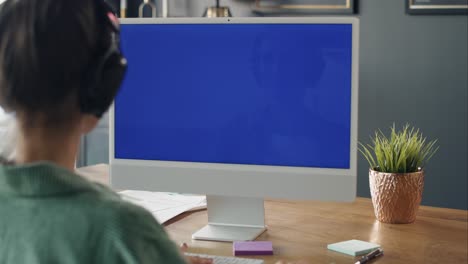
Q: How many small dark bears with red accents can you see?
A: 0